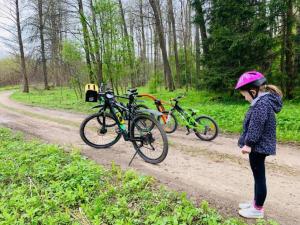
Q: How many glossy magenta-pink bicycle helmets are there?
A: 1